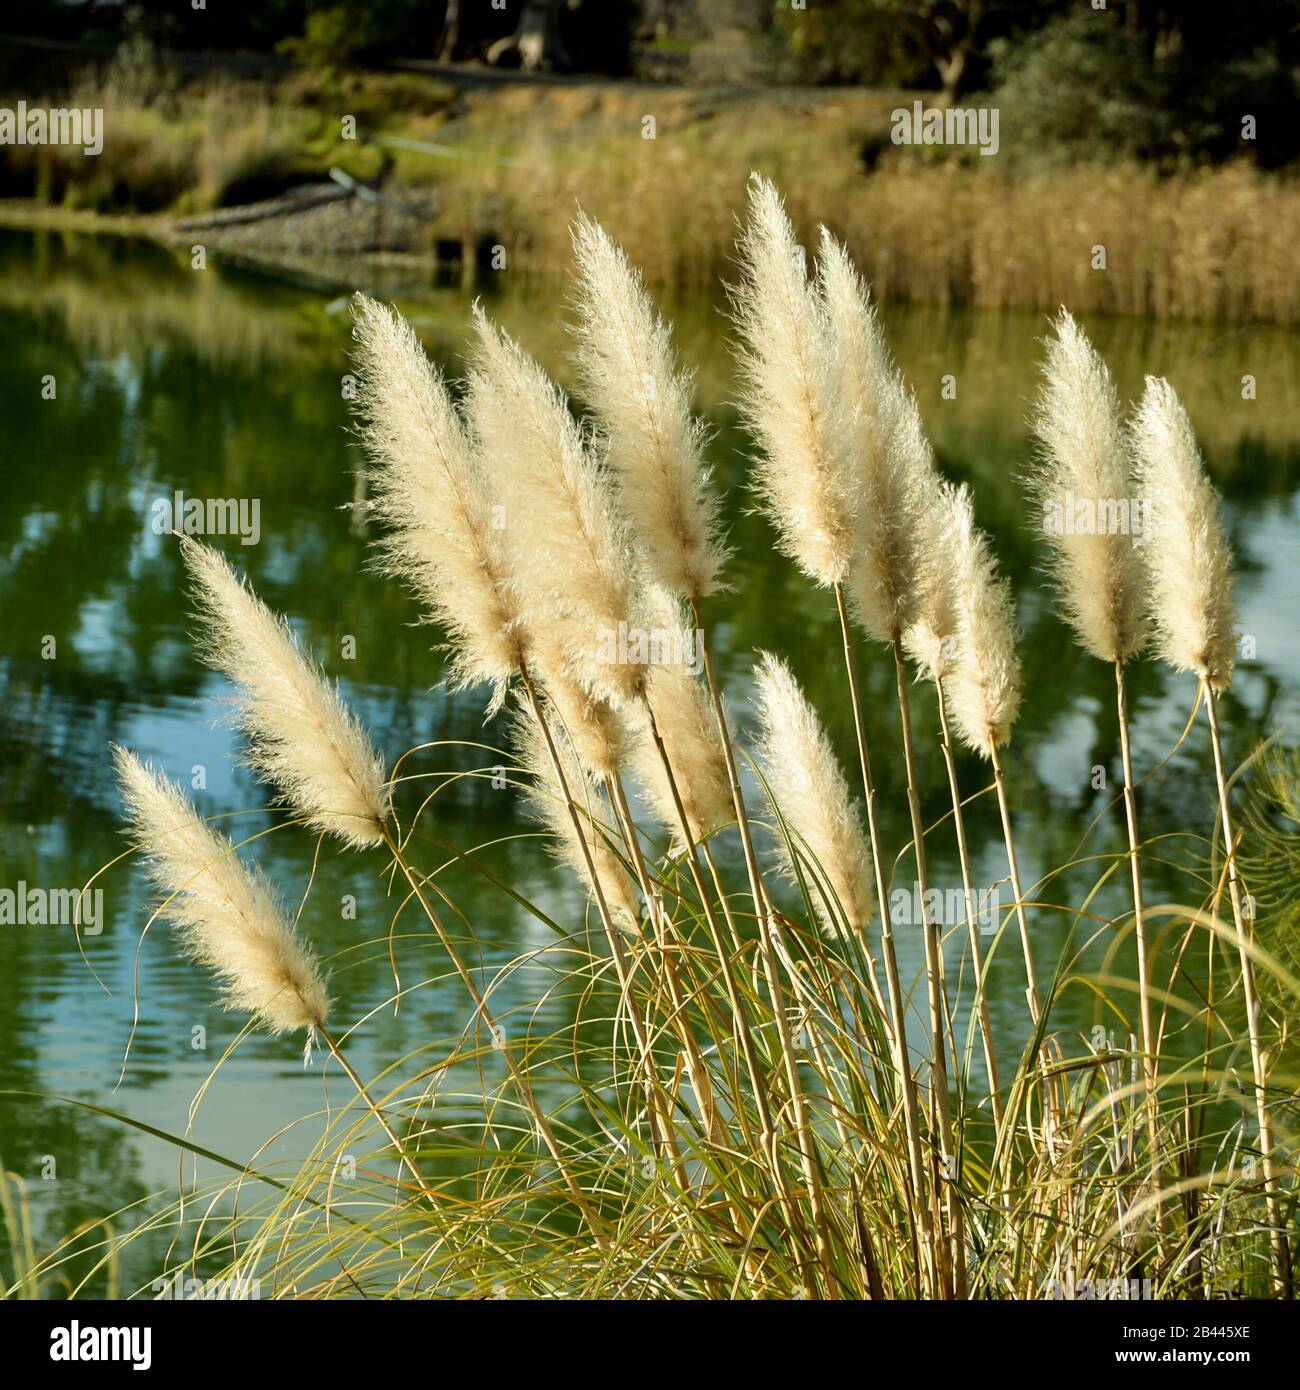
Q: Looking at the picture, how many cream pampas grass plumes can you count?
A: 15